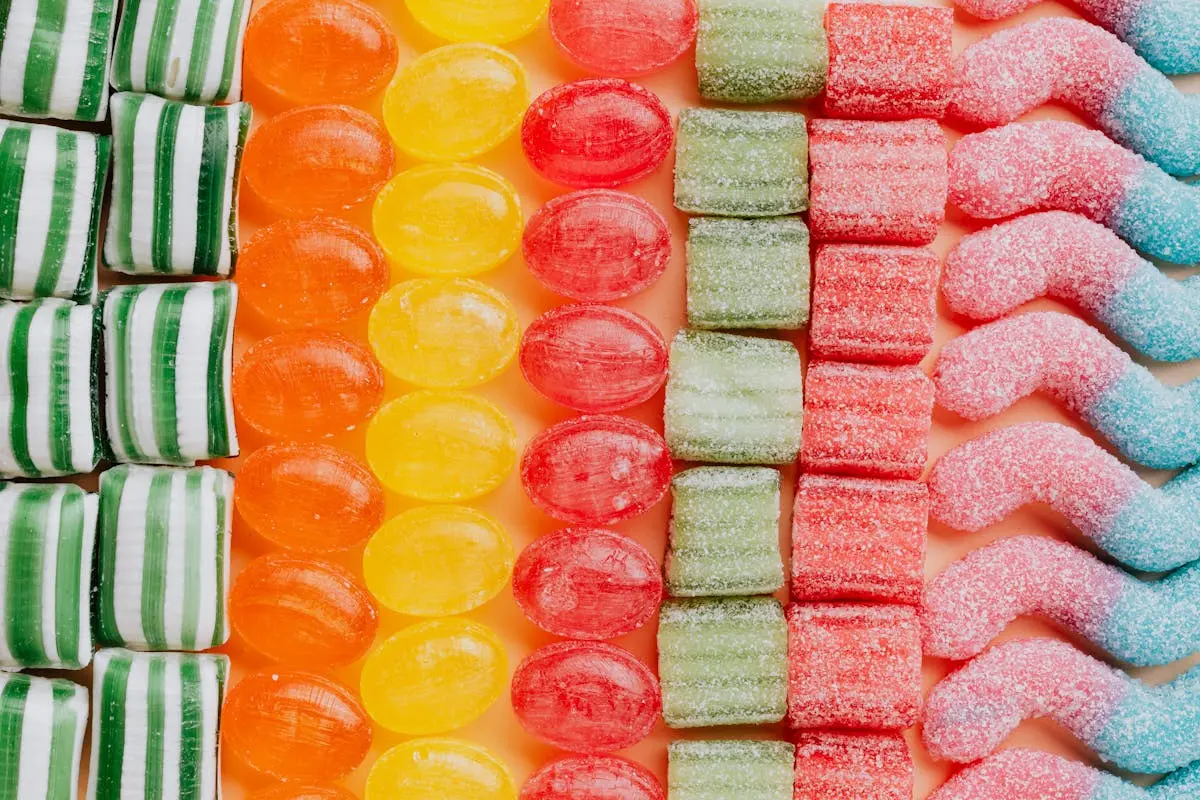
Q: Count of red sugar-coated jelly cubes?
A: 7